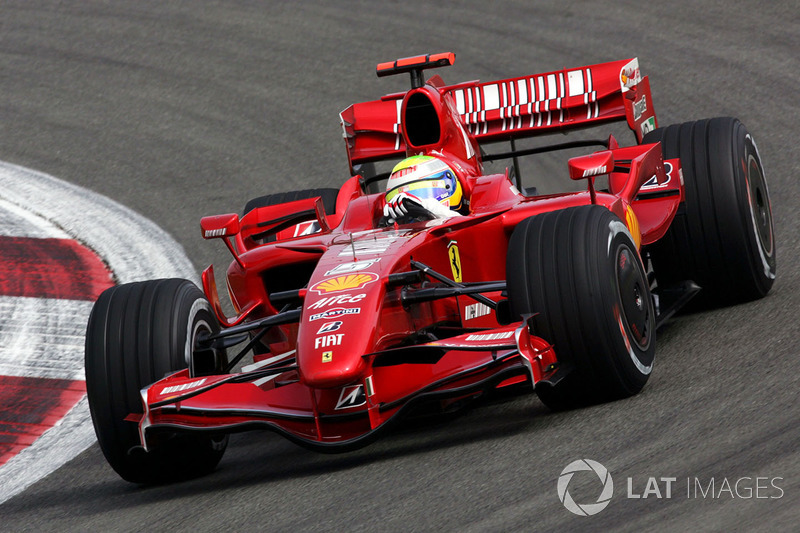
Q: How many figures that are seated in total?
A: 1